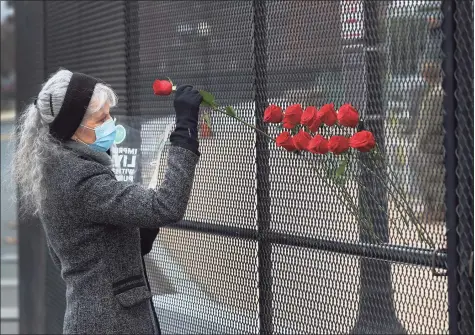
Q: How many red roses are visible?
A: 11